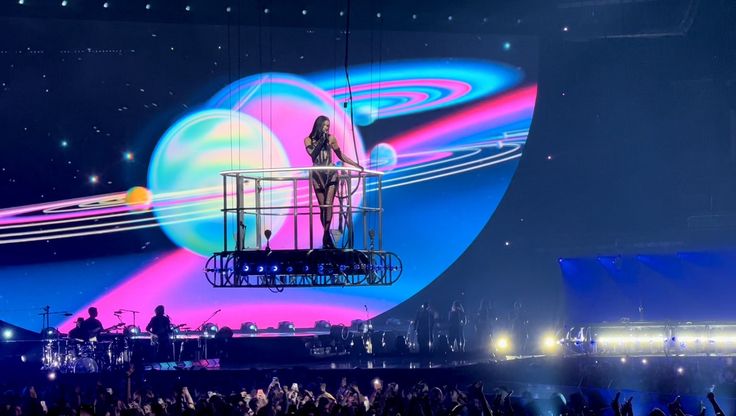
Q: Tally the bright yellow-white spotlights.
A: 2